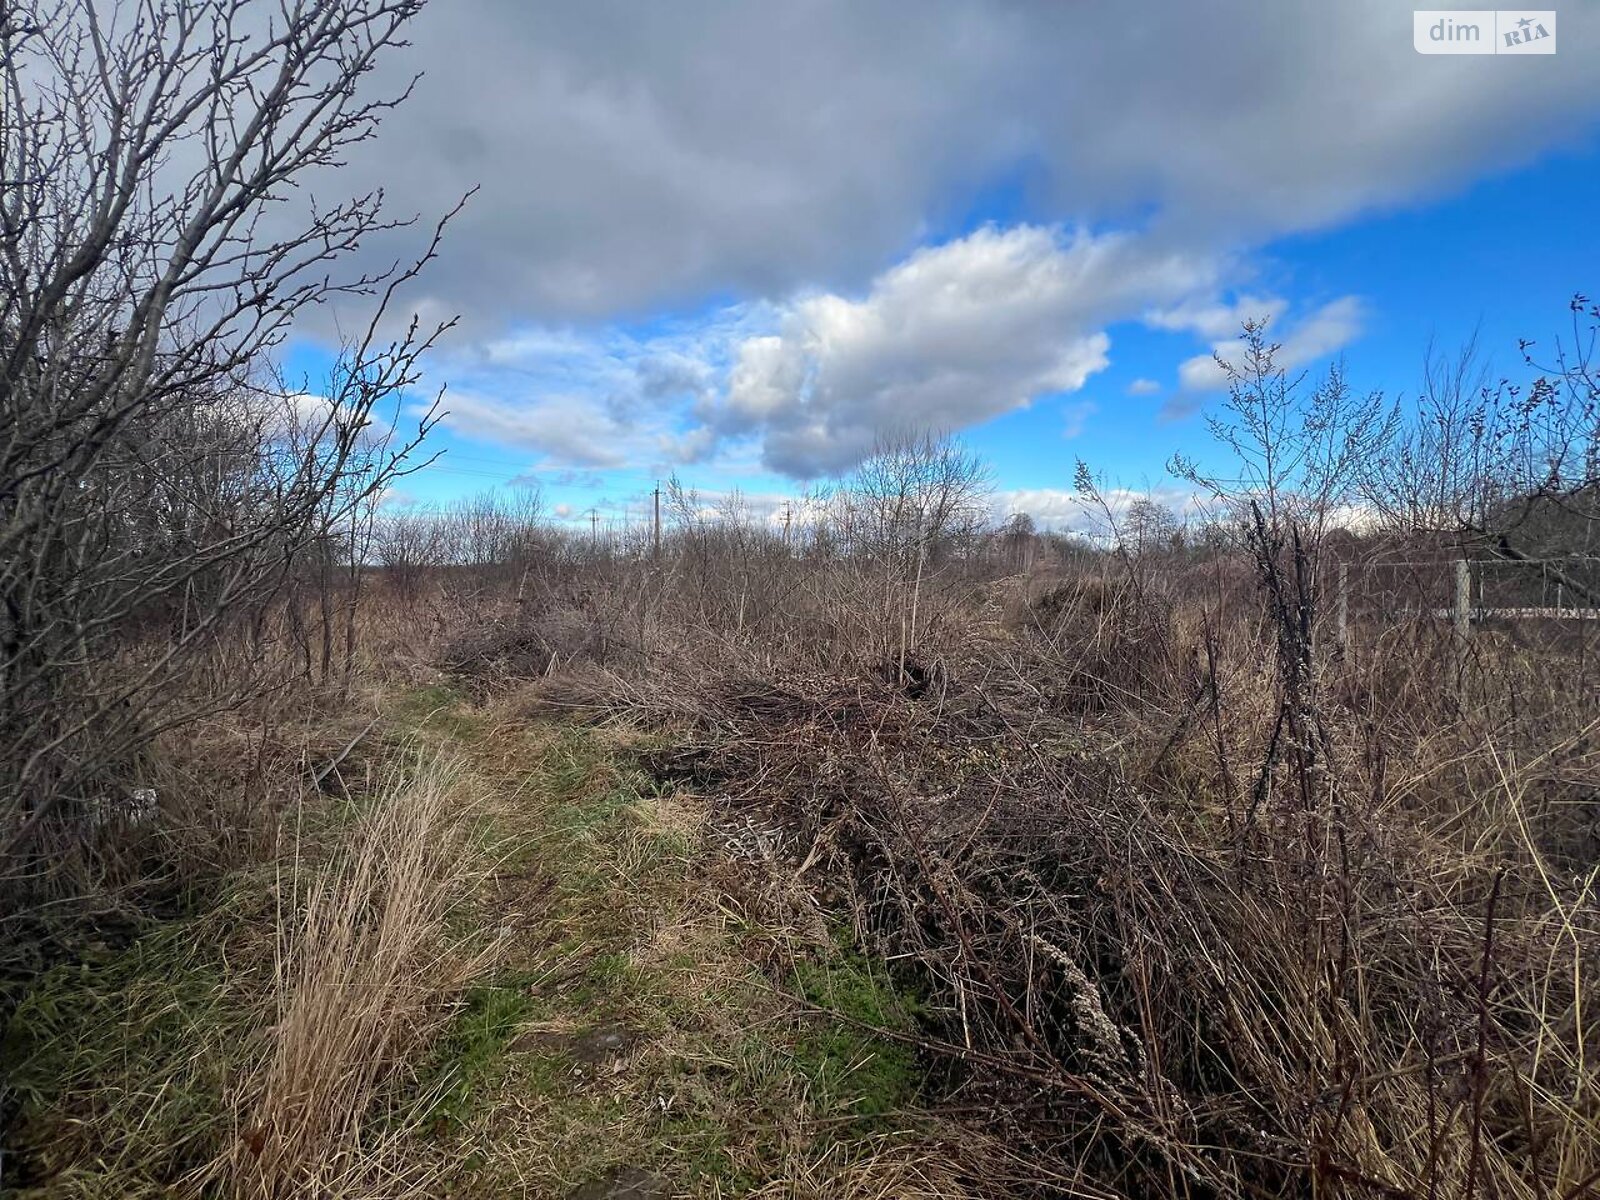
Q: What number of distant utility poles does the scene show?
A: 3